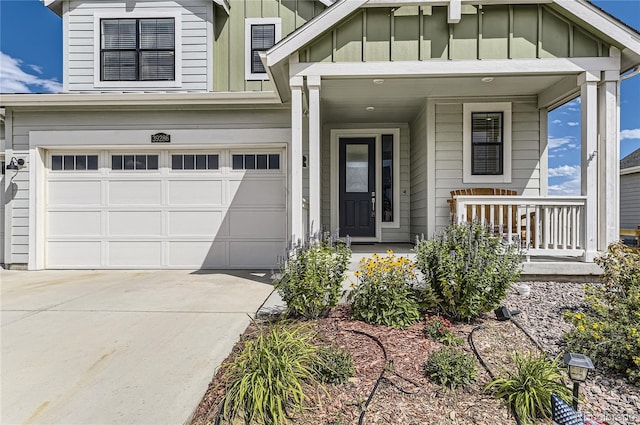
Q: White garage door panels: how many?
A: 12